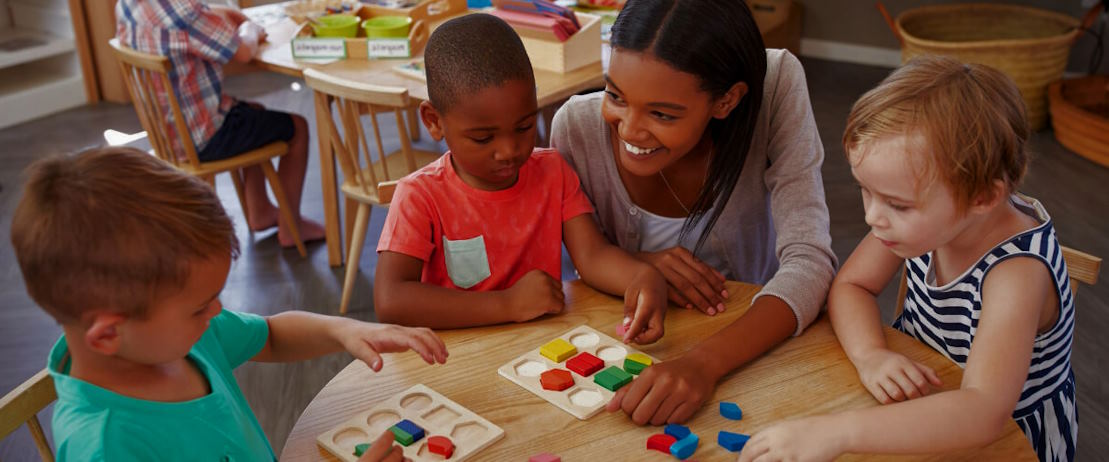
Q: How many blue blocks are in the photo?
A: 5